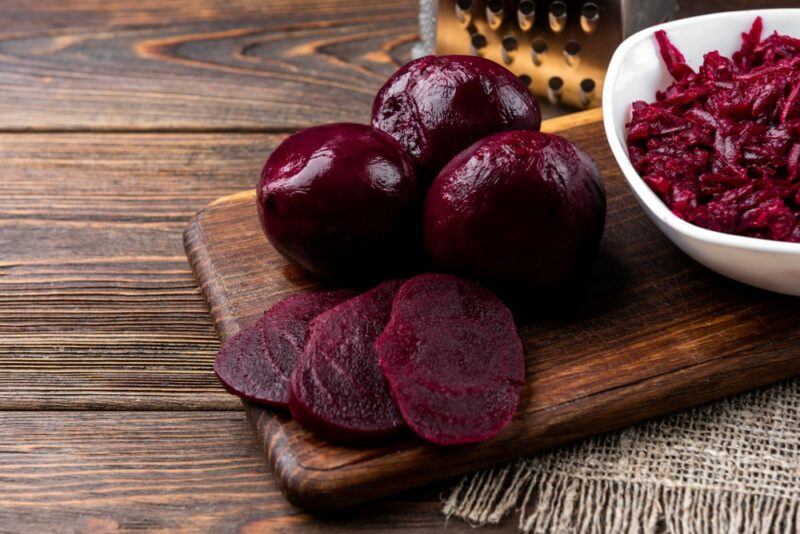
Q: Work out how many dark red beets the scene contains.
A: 3